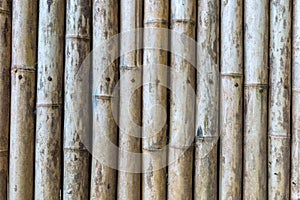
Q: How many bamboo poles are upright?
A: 13